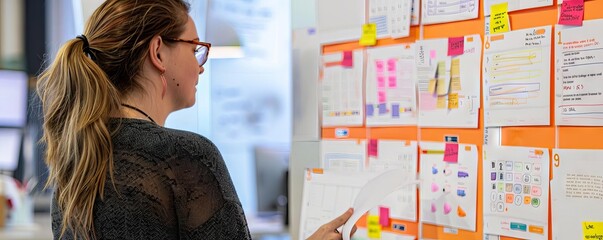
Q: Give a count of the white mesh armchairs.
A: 0